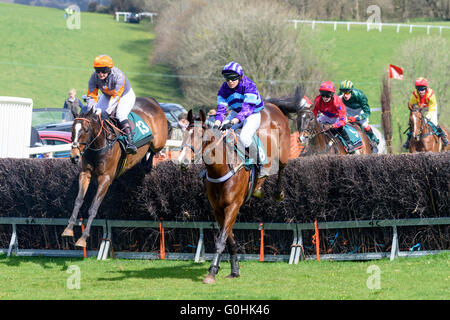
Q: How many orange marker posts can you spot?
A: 4